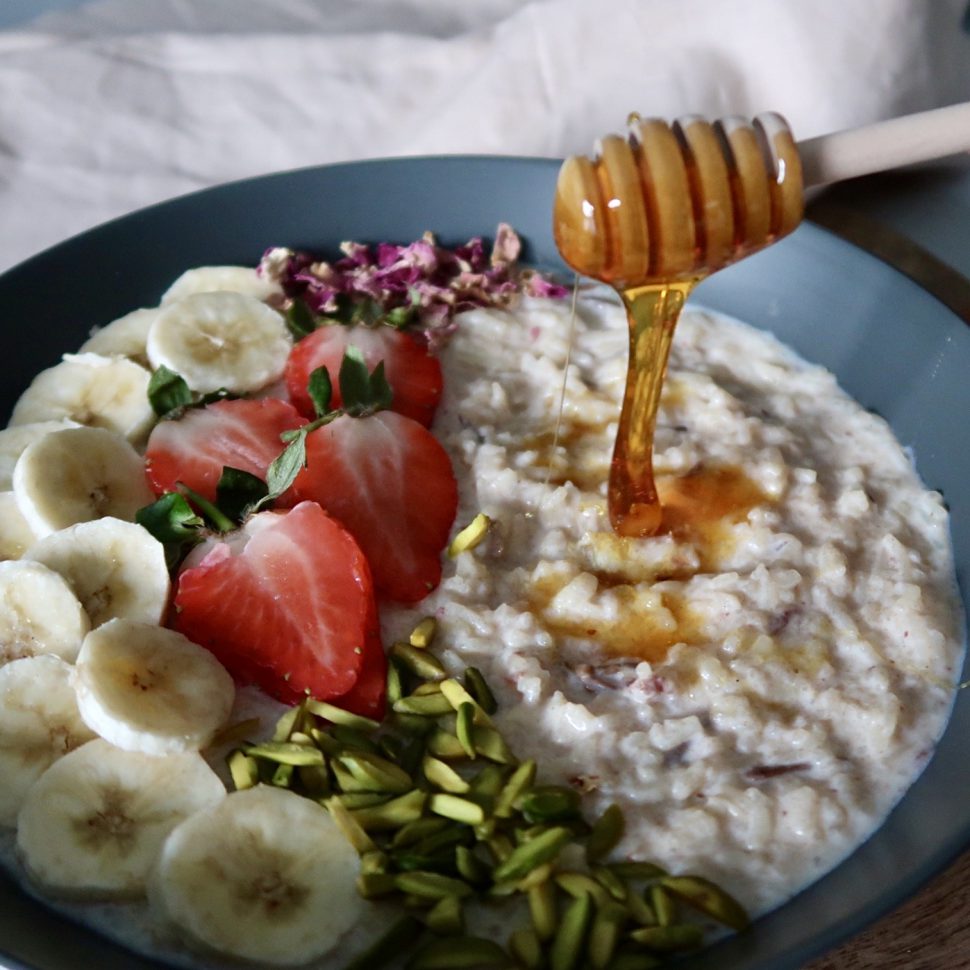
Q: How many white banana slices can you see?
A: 13